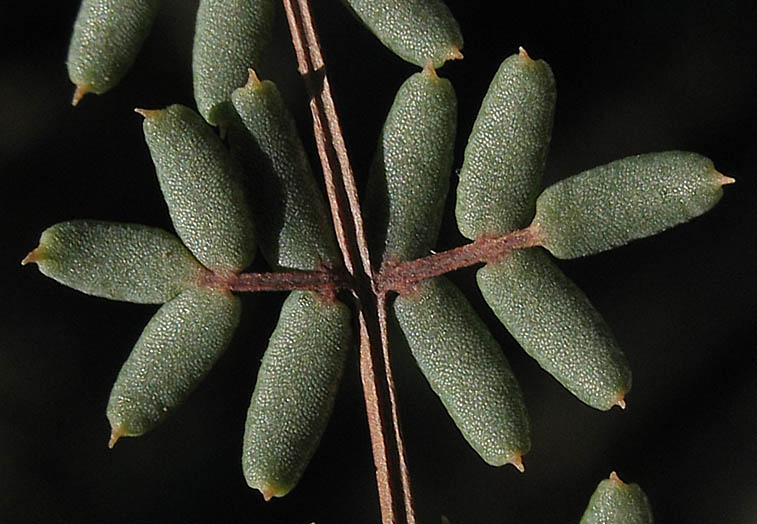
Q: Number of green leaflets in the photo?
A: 14